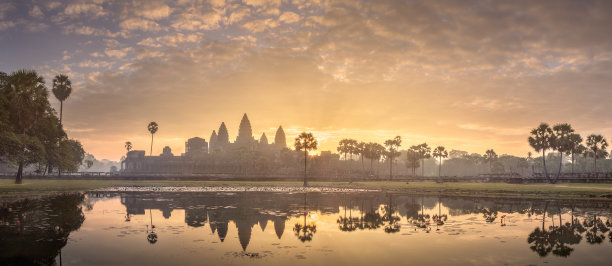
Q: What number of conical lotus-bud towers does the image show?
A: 5